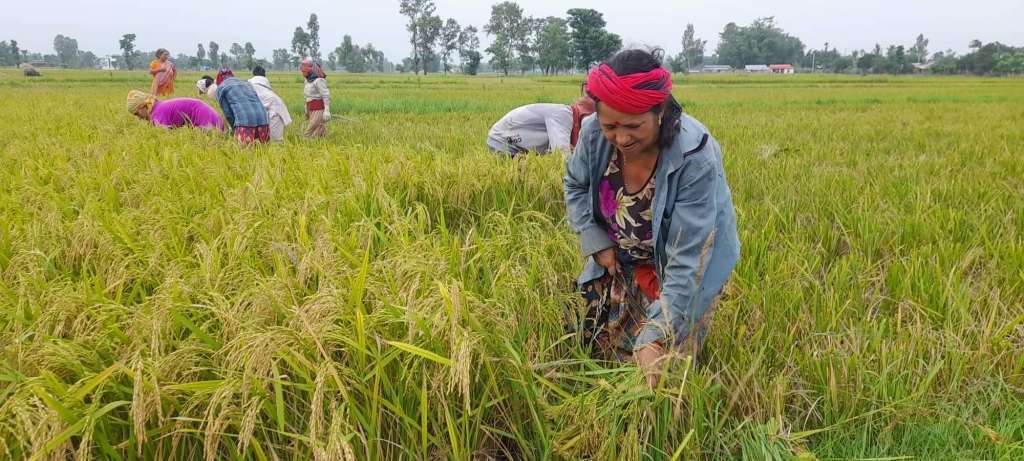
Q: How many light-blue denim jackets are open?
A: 1